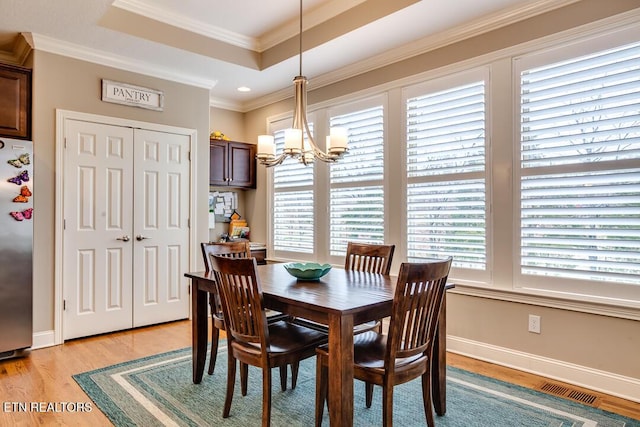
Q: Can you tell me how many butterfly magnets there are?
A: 4